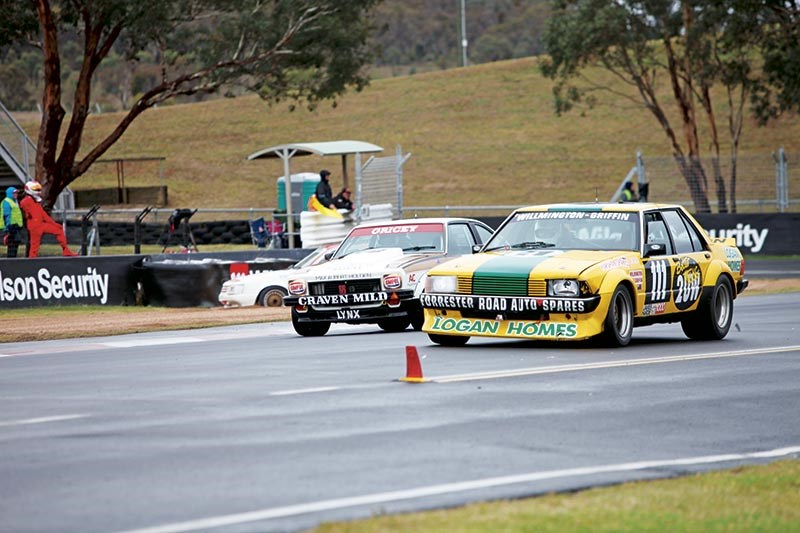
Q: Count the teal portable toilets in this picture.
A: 1